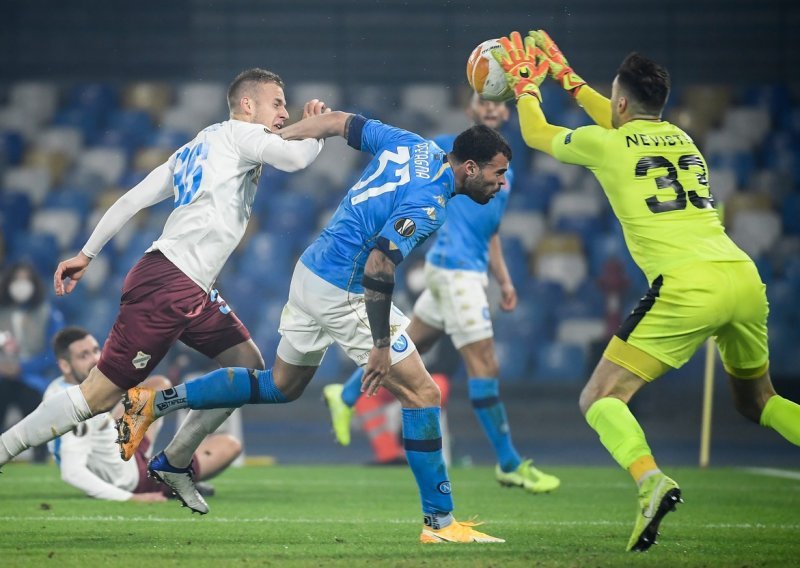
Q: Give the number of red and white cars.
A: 0